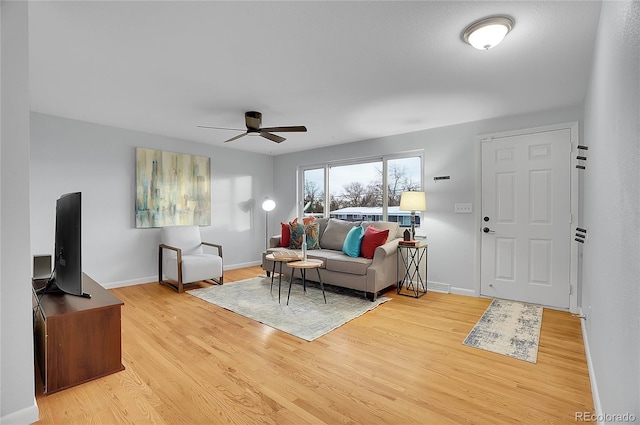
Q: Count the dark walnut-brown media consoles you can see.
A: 1